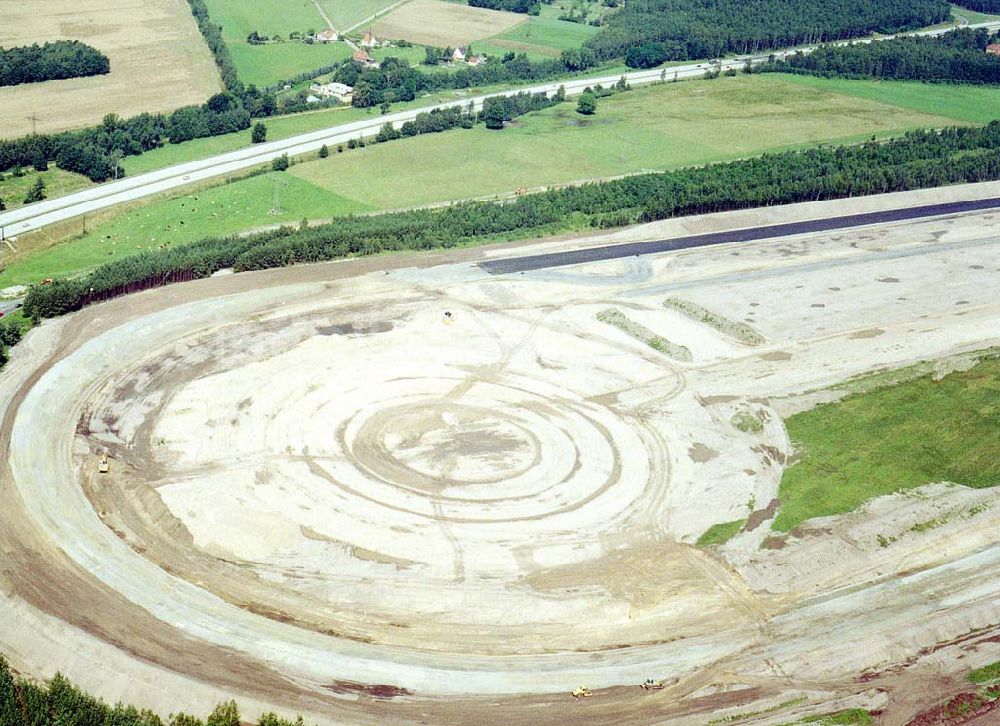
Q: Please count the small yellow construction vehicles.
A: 4